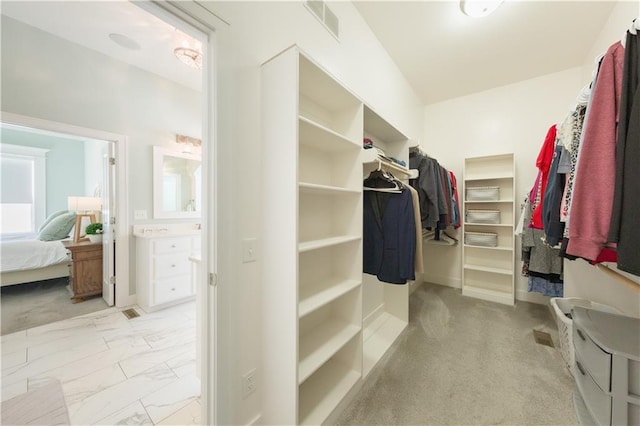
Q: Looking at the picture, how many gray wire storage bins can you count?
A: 3